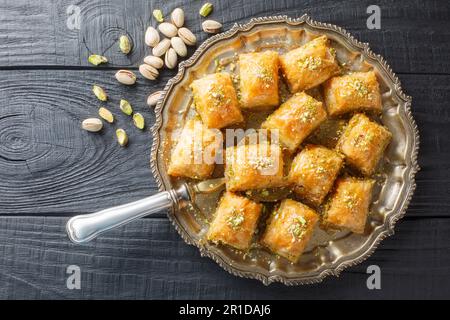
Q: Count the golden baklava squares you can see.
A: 12